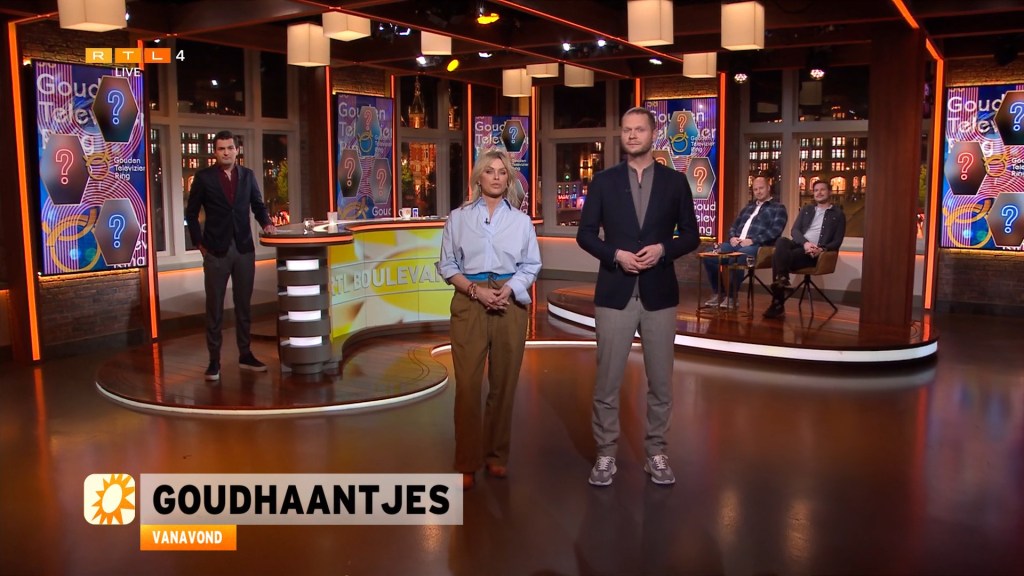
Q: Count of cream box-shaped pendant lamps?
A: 10